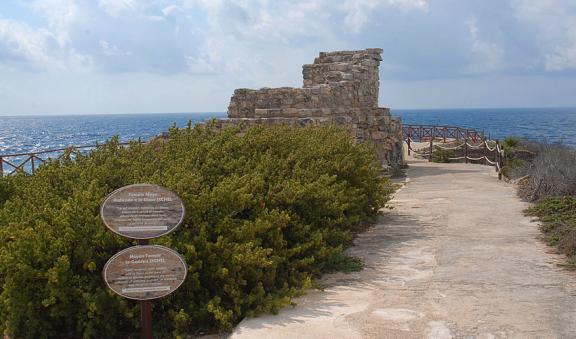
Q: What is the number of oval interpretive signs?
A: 2